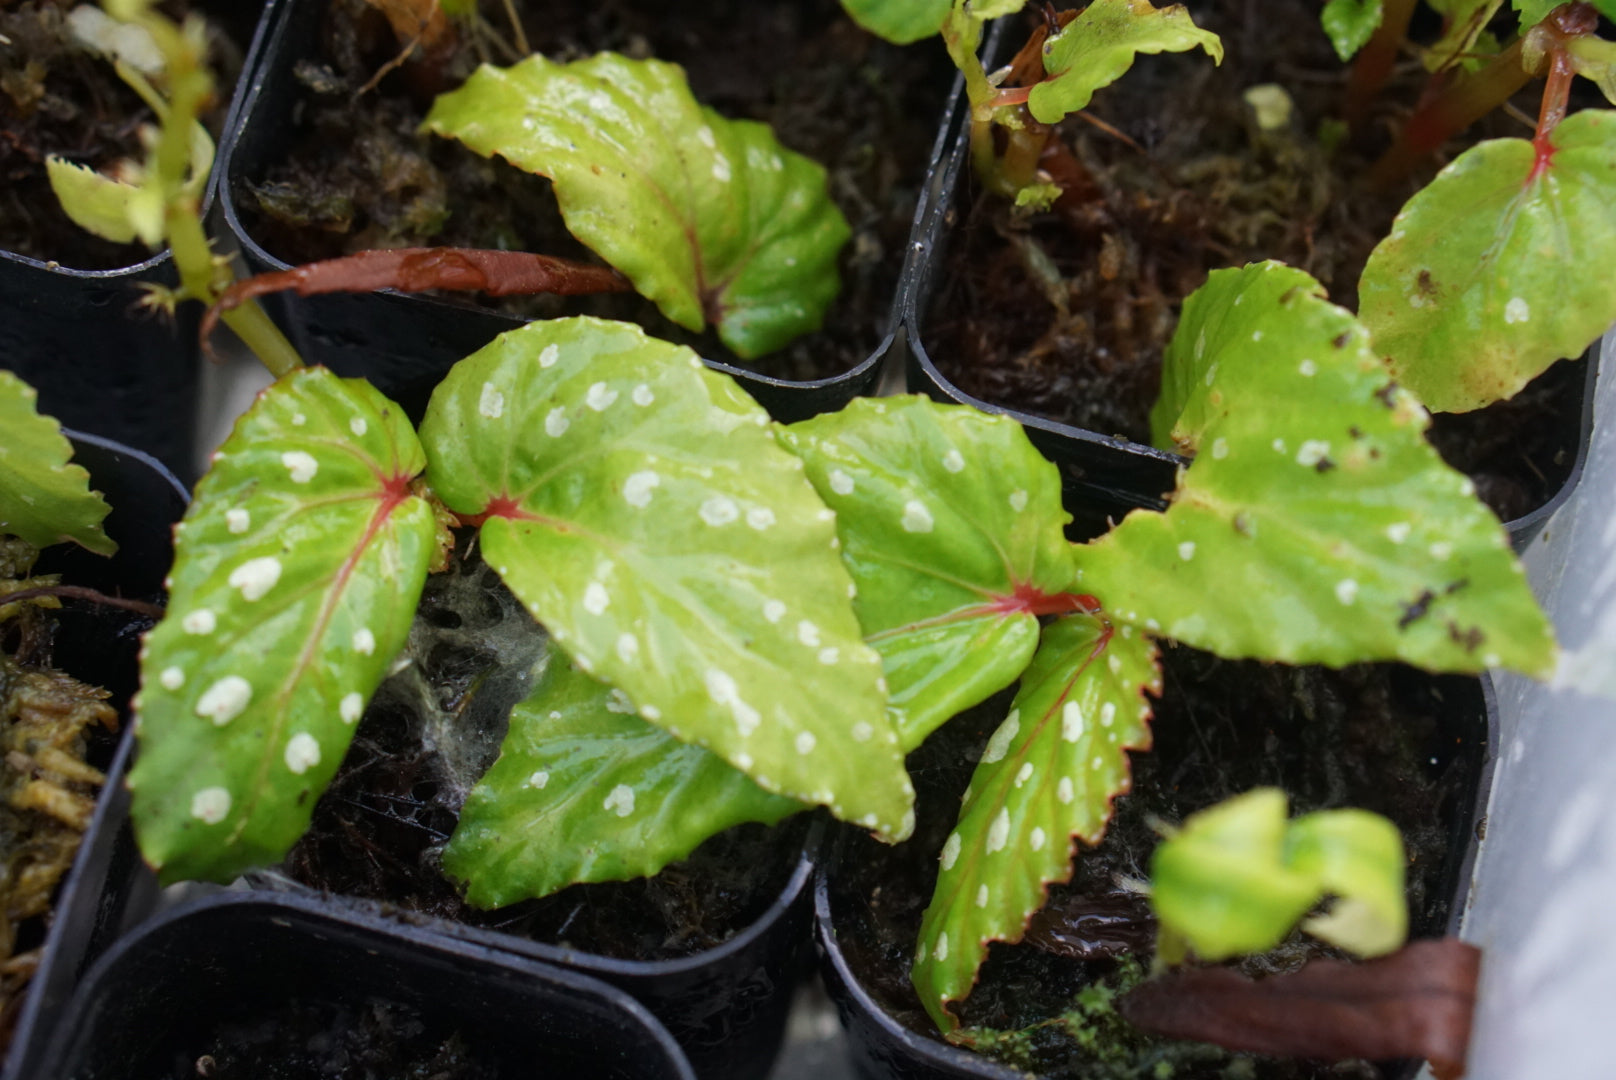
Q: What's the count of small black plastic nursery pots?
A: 7